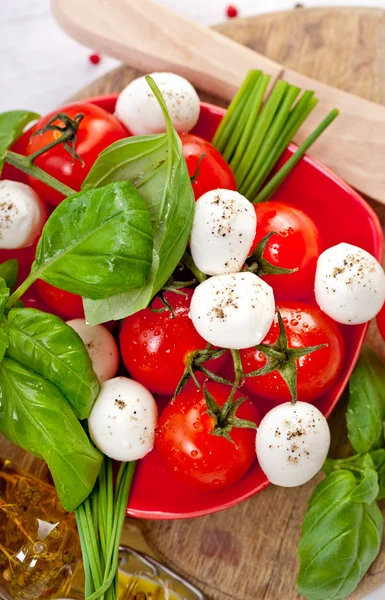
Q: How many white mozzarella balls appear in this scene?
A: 8